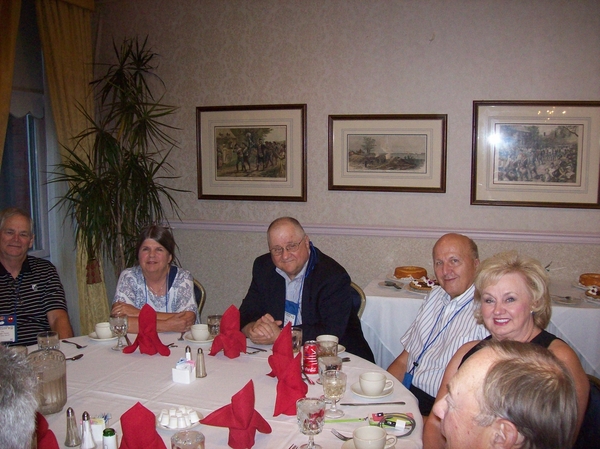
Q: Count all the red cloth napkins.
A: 7